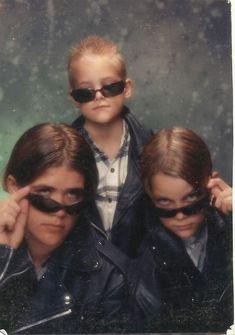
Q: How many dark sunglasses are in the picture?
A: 3